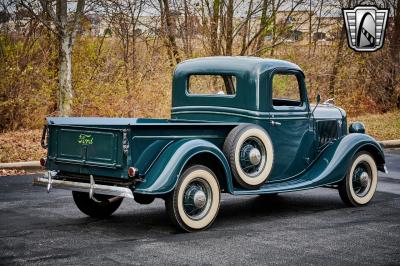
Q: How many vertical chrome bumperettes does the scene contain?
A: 2